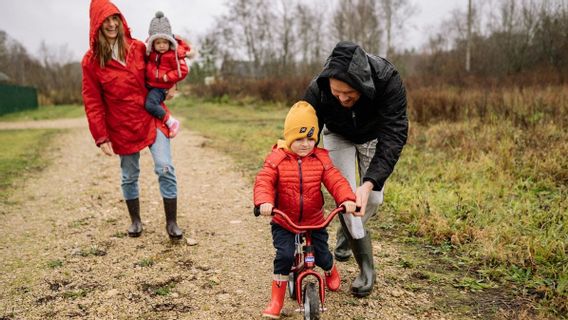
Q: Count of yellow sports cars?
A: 0